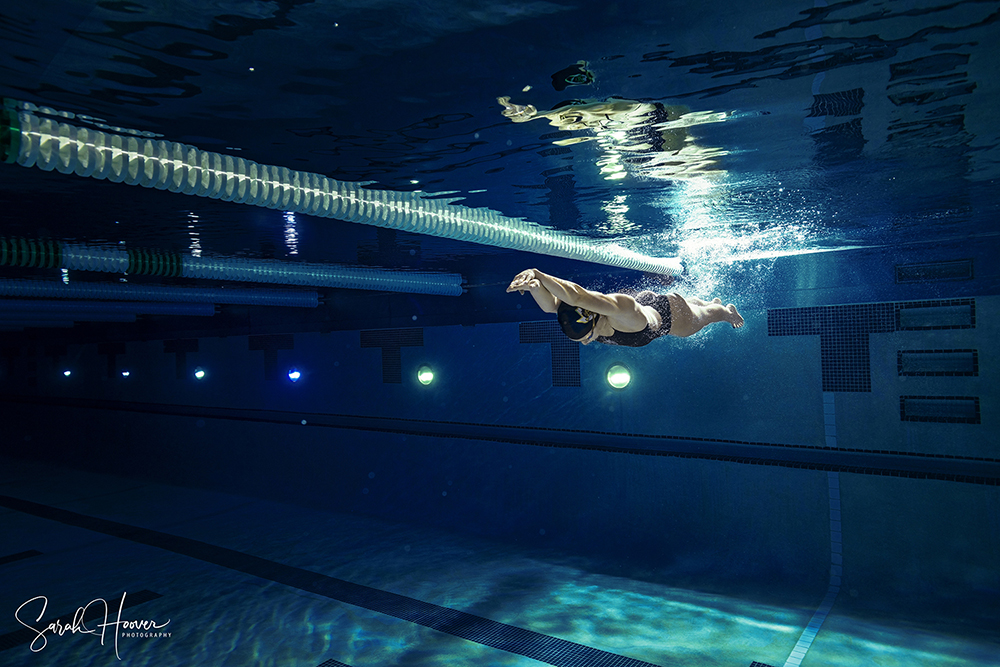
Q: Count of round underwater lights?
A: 6